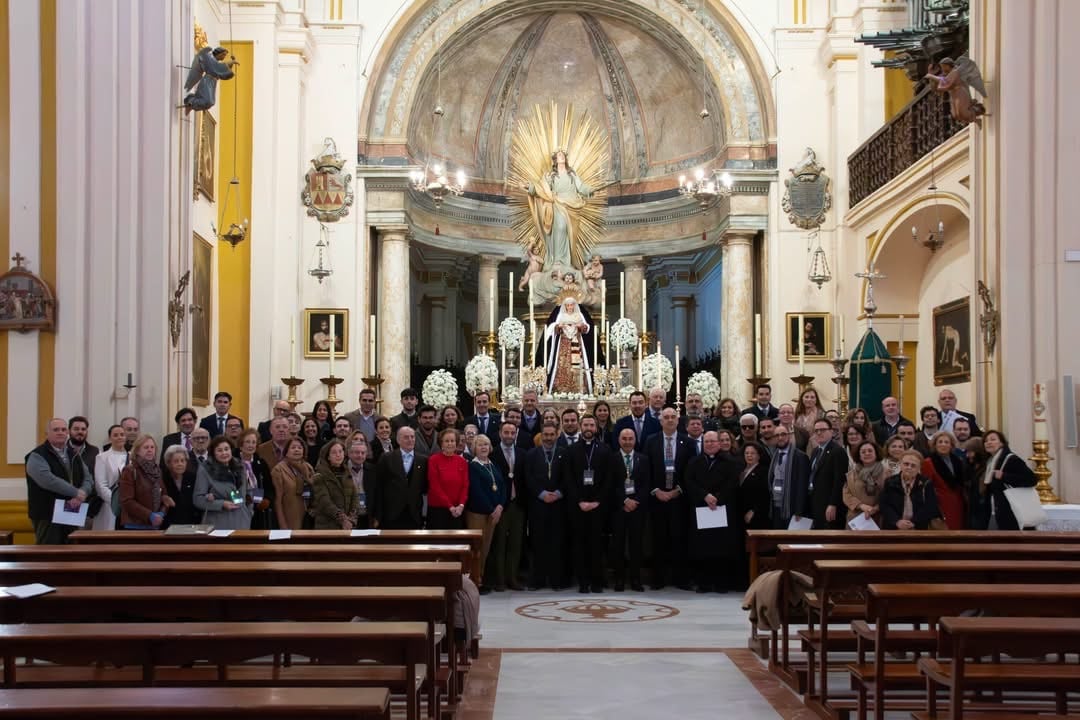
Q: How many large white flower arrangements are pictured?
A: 6